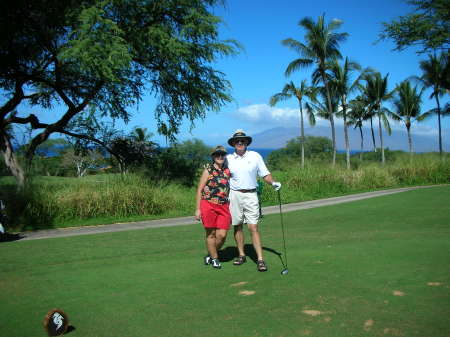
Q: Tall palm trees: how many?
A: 8